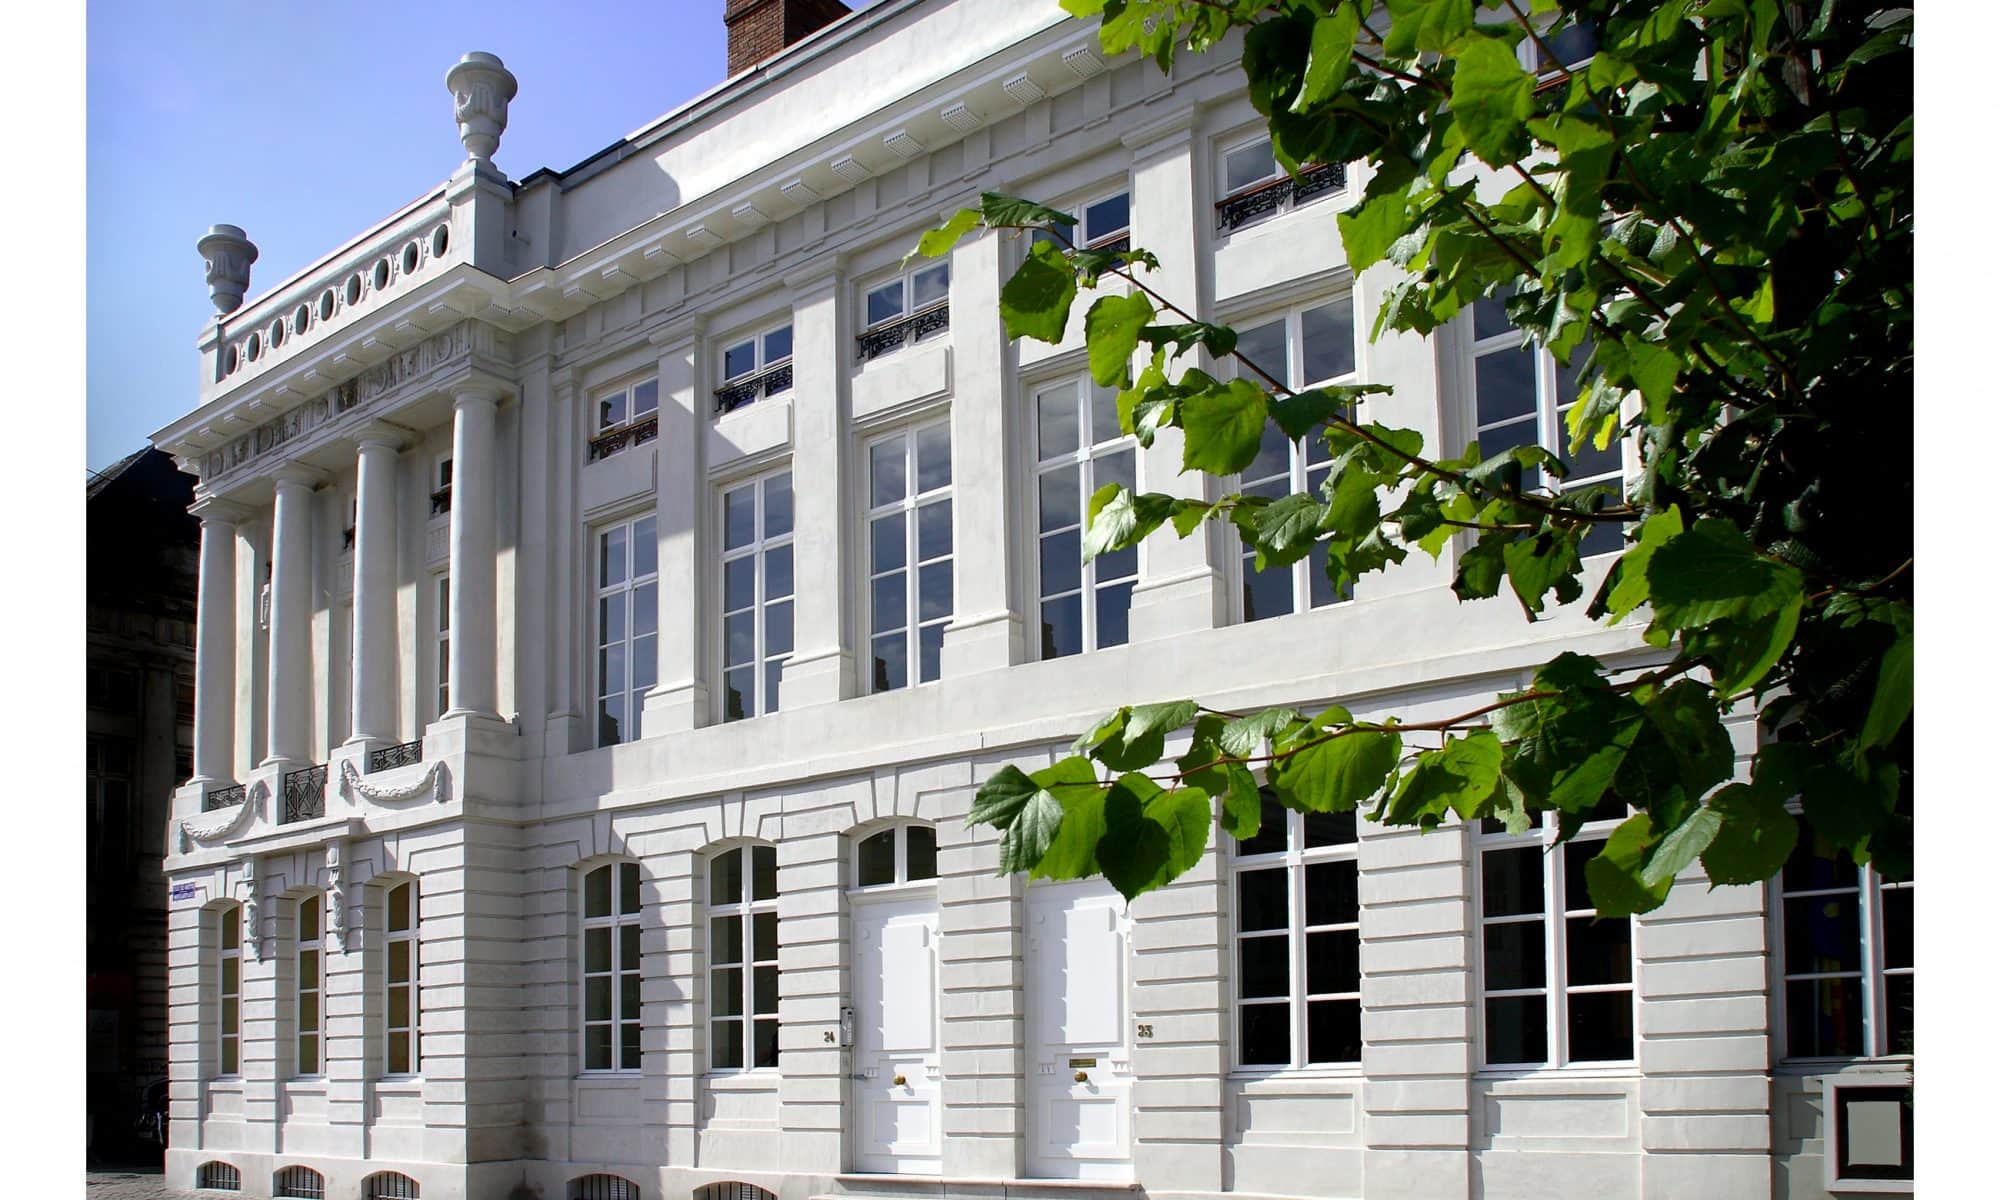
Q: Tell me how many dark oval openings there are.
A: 9